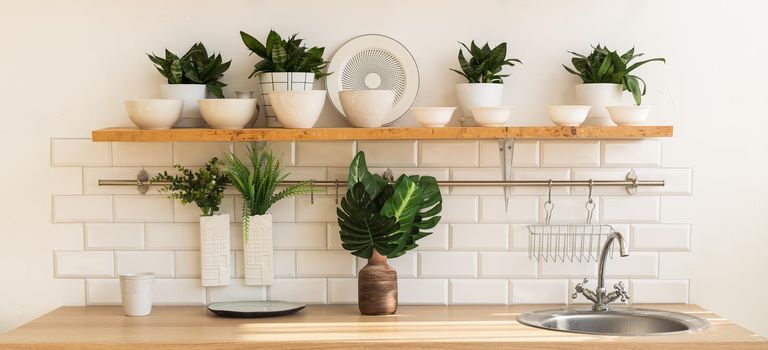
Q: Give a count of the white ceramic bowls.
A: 8